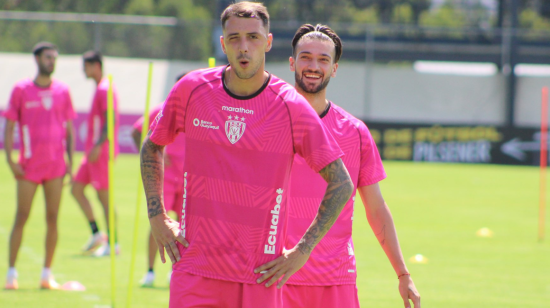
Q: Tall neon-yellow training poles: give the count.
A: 3